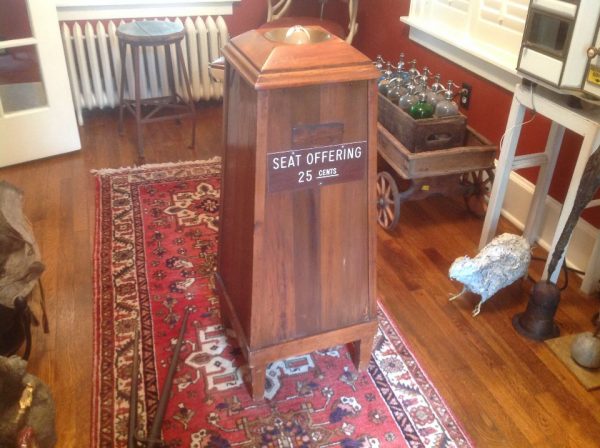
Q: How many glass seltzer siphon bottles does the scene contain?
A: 10